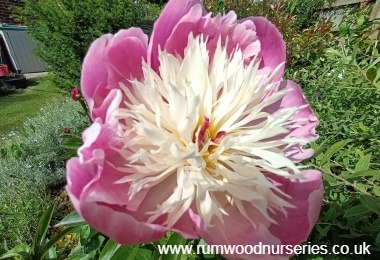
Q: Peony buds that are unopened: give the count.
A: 2